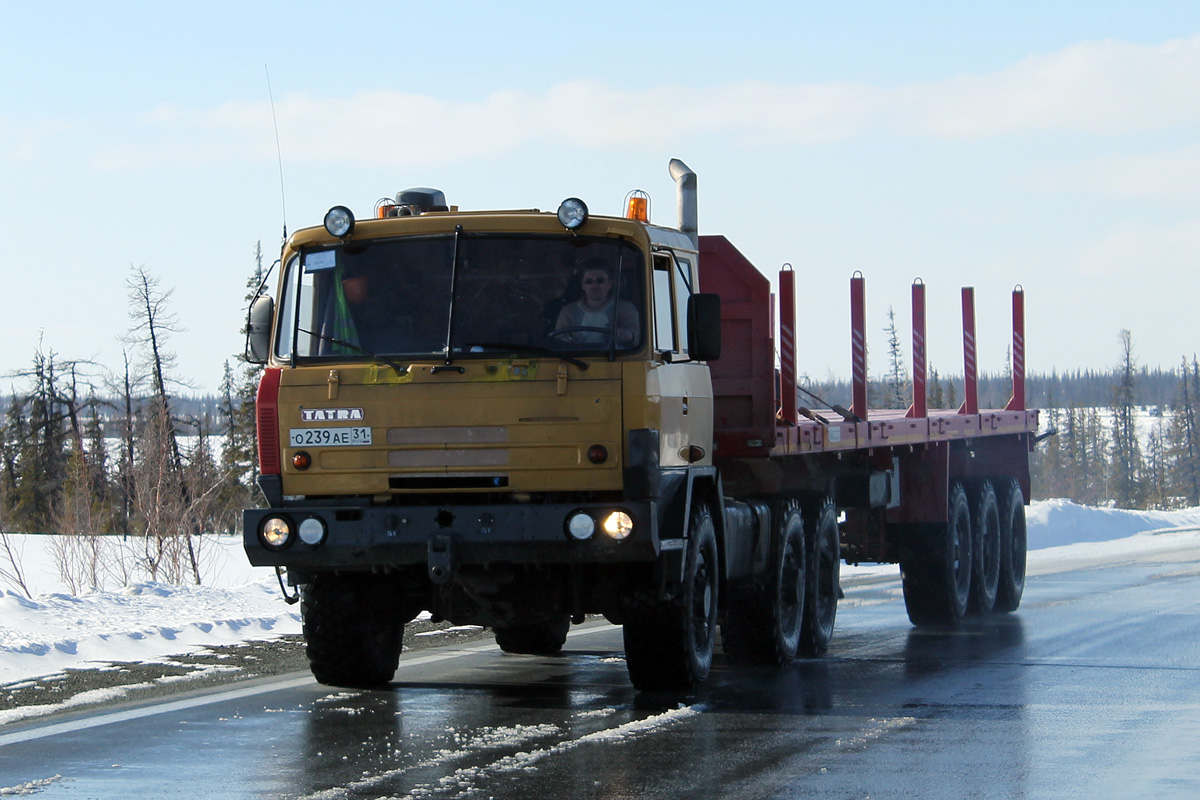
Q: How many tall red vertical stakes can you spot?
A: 5